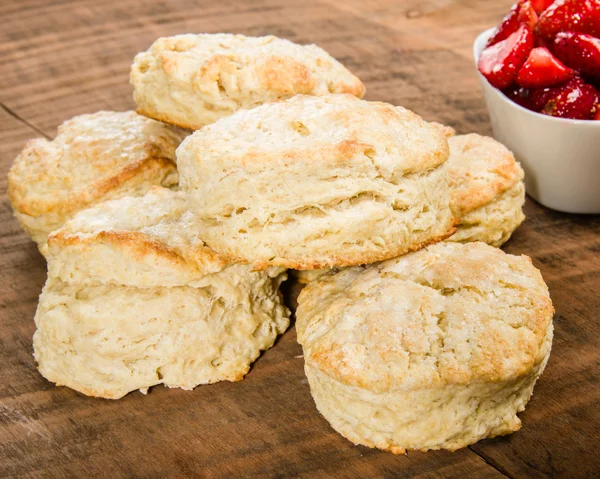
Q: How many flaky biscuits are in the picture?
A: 6